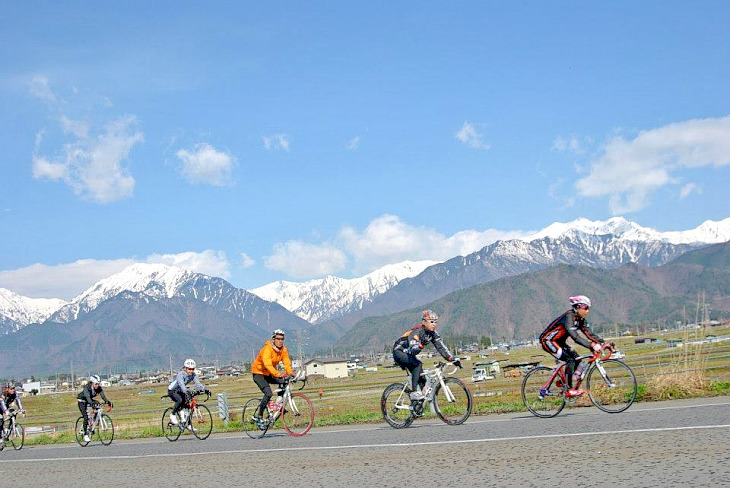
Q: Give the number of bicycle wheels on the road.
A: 12